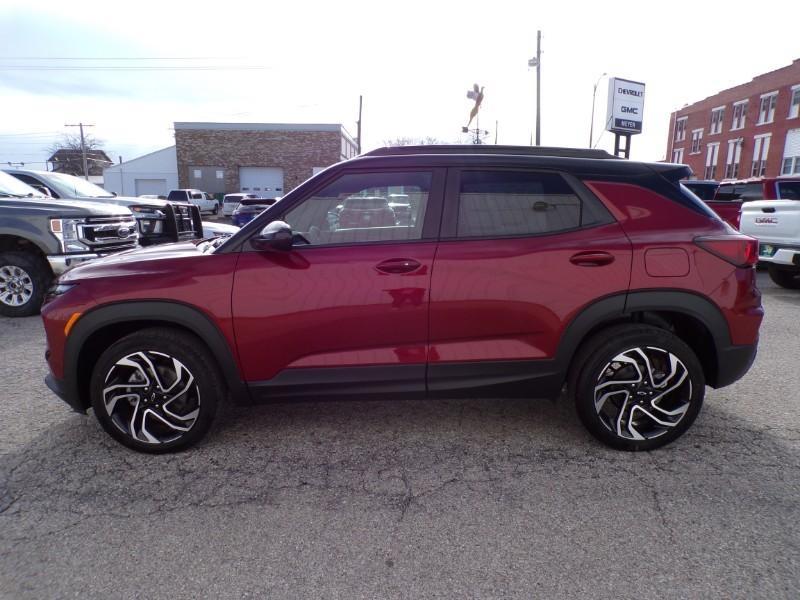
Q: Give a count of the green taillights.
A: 0